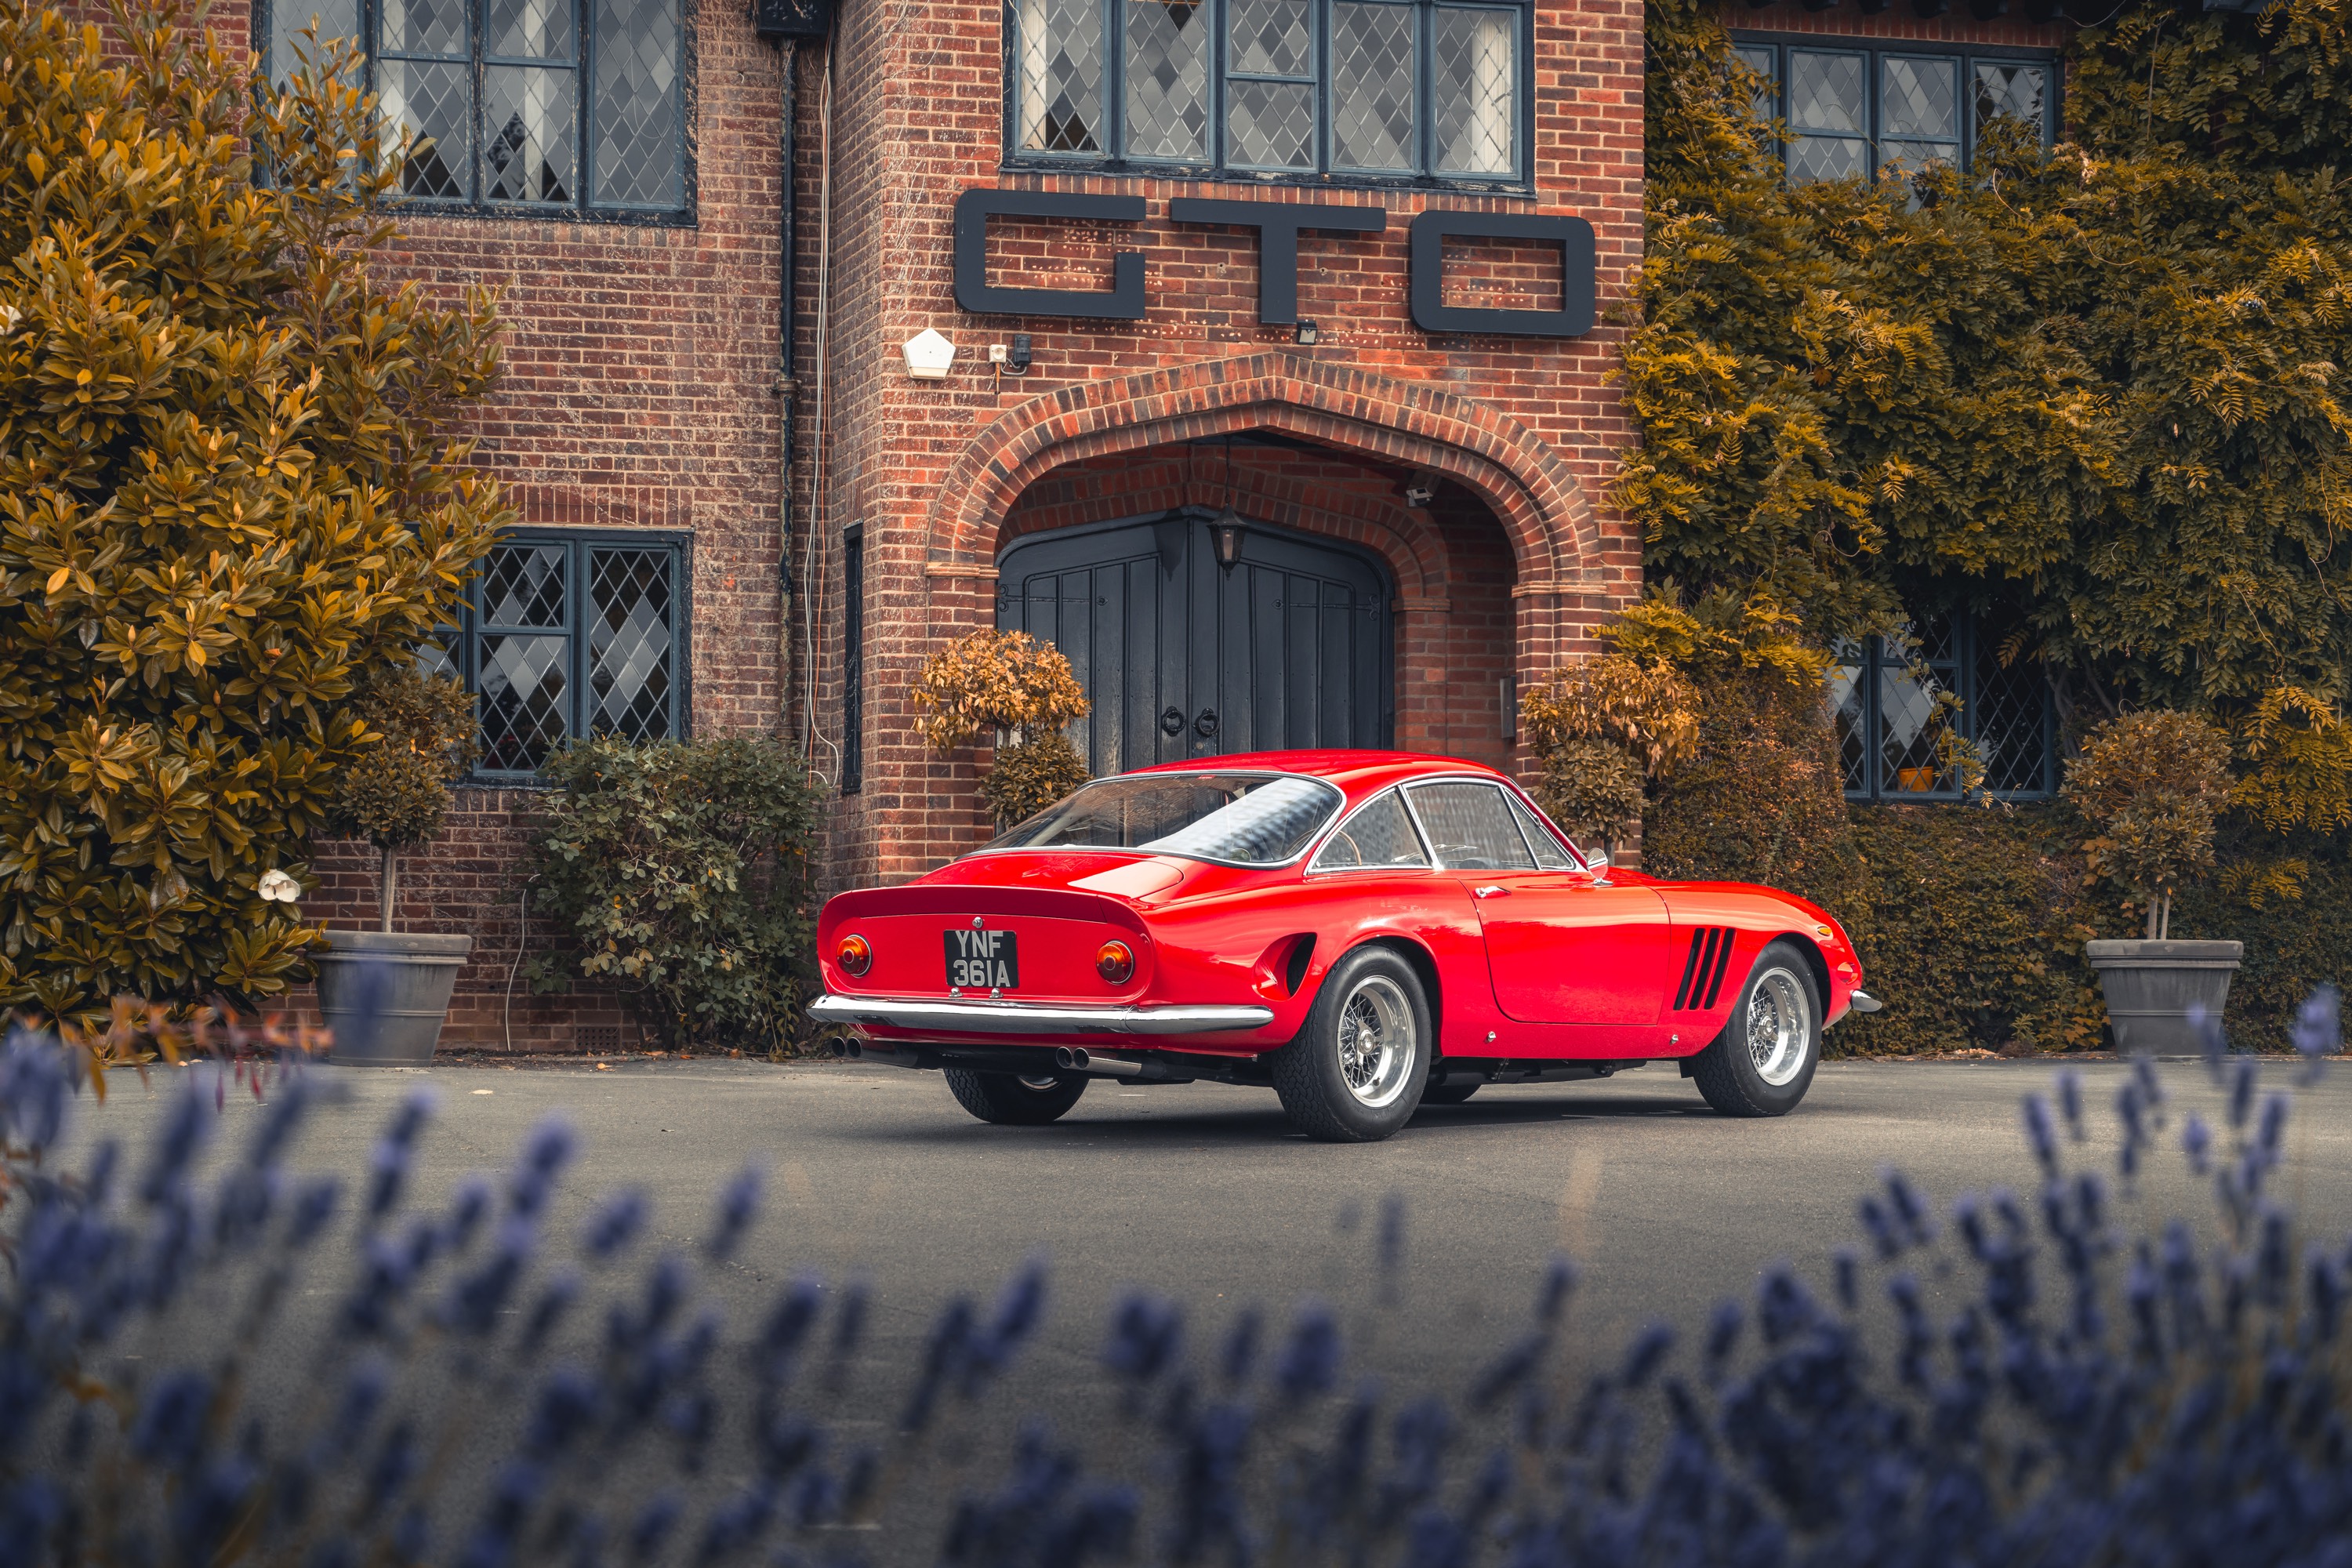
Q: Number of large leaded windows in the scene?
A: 5